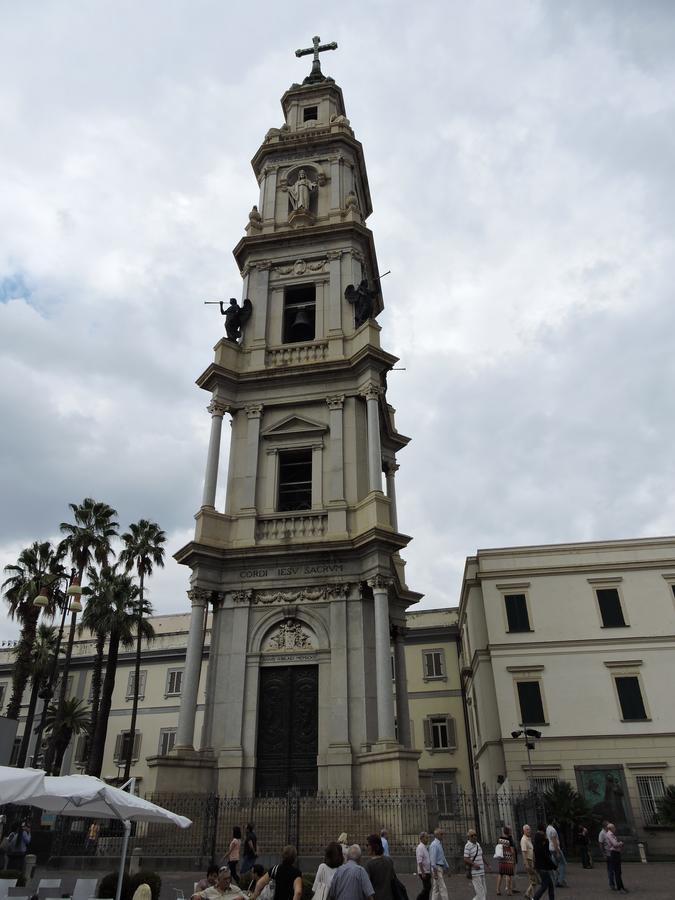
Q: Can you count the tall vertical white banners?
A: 0